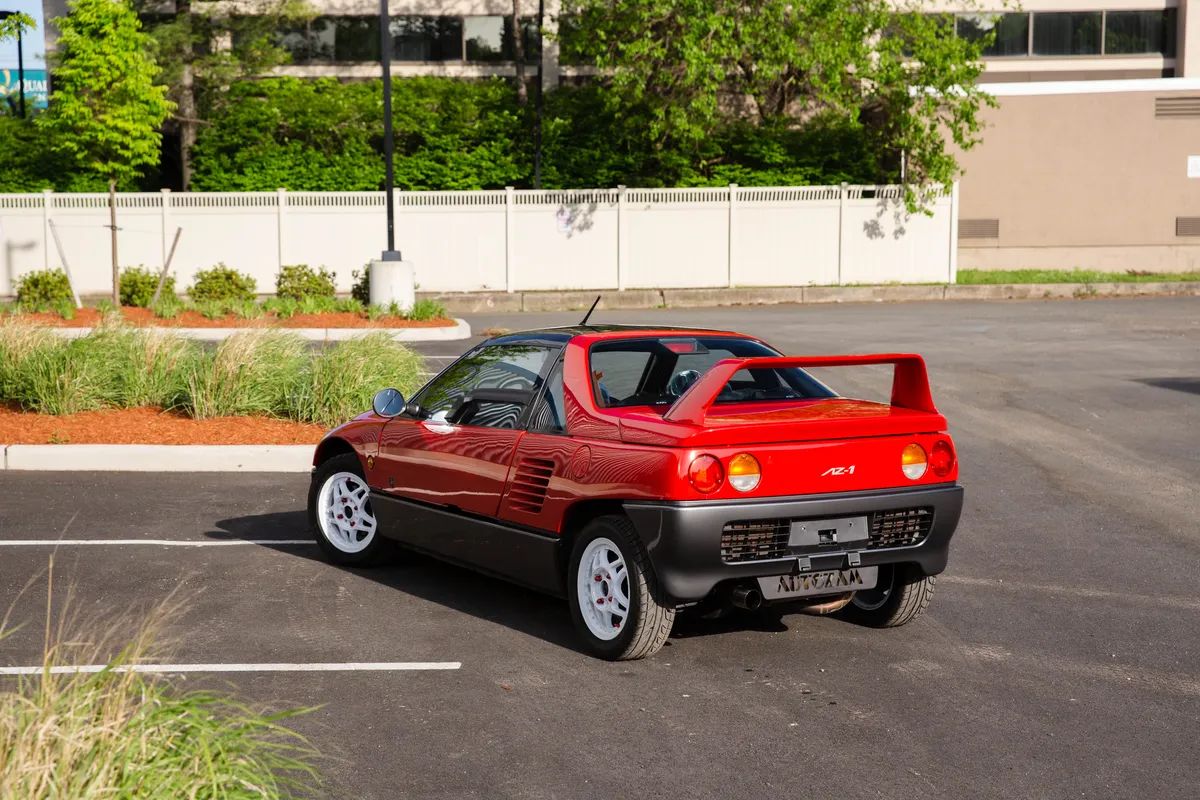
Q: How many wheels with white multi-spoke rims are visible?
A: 2